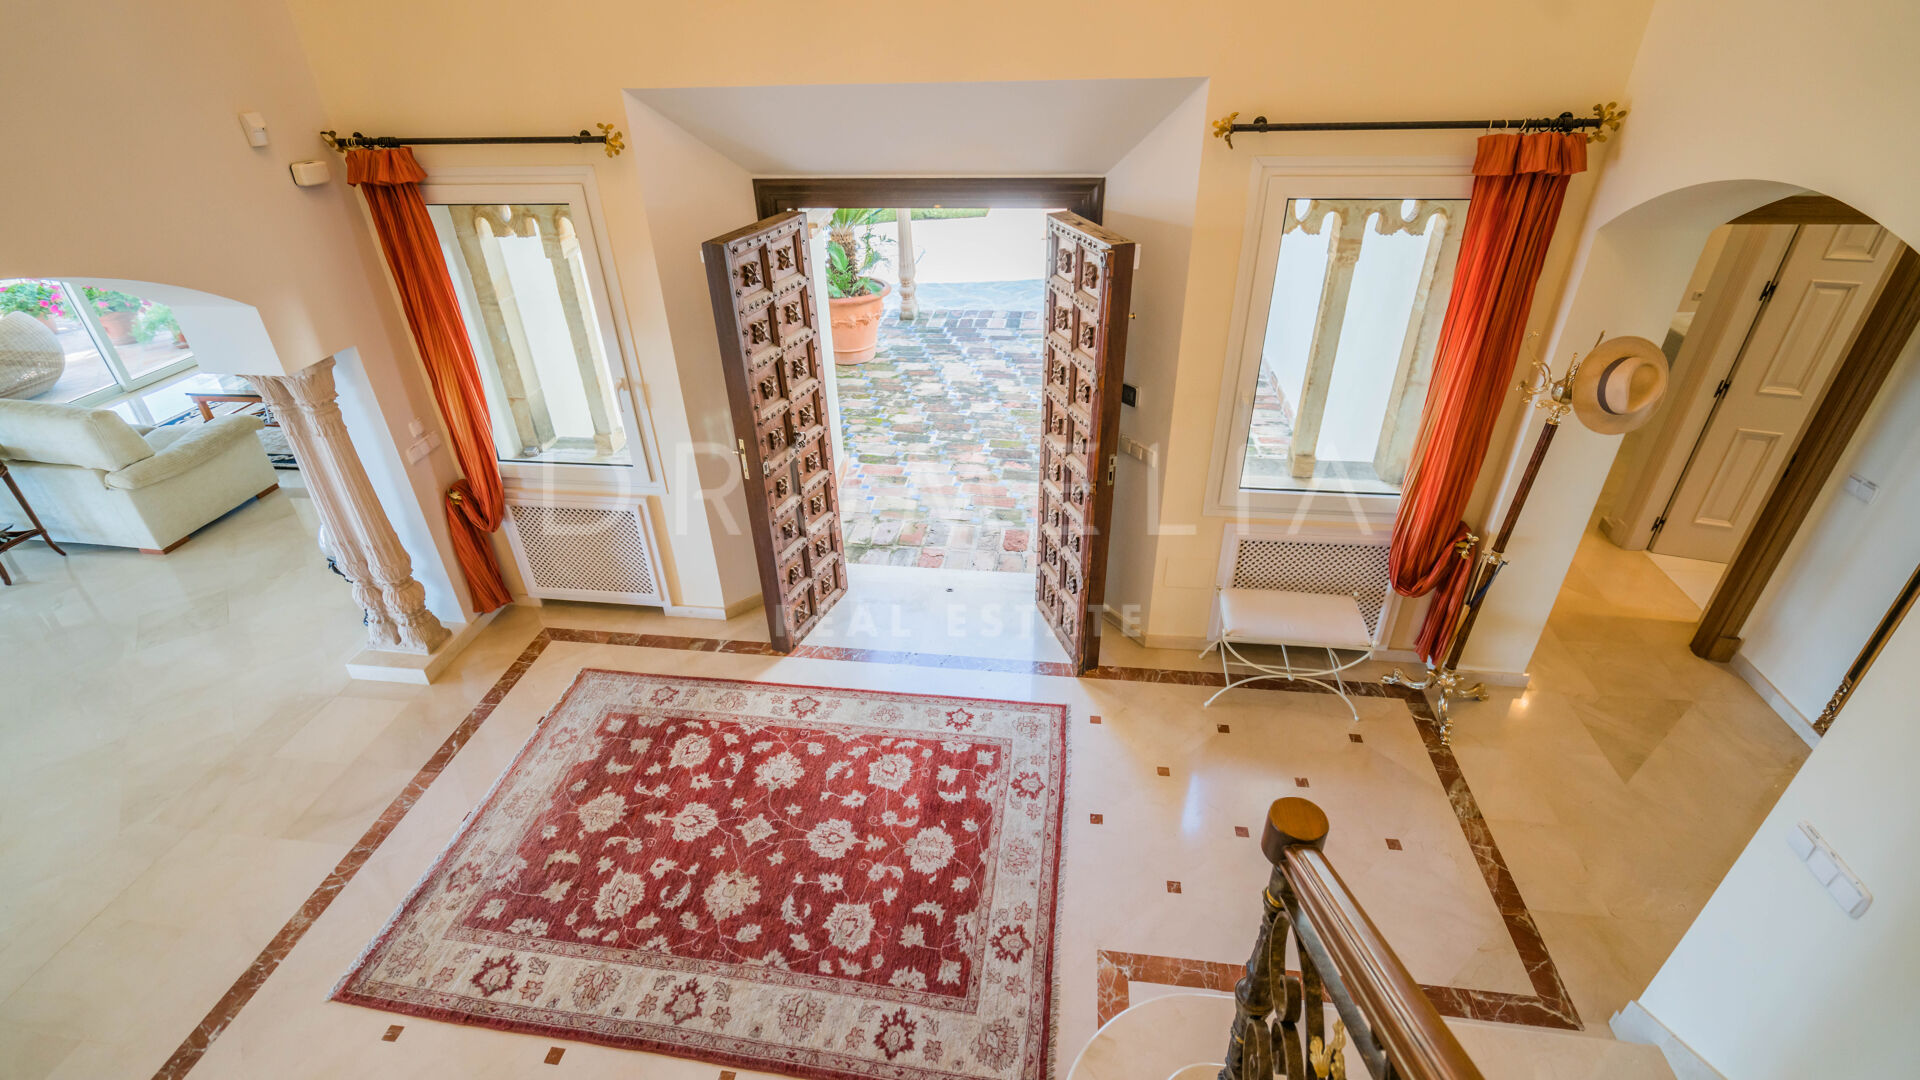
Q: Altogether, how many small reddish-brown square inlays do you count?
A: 12